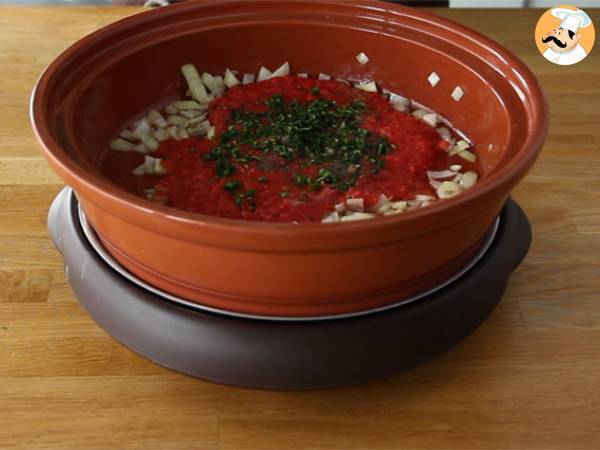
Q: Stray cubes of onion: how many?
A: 3